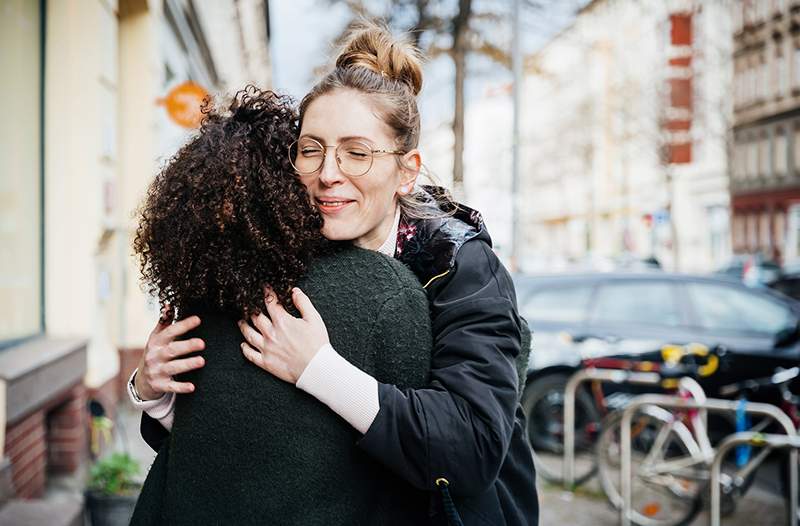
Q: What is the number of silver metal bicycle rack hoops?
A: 3